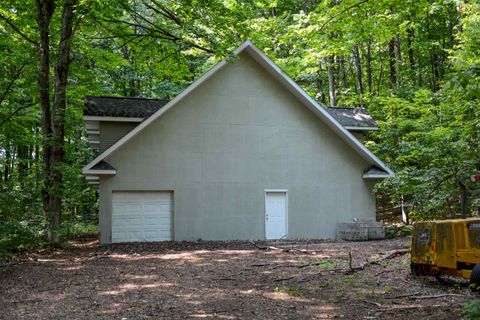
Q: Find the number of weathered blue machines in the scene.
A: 0